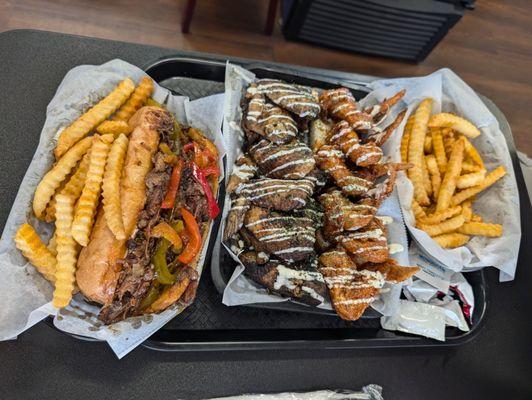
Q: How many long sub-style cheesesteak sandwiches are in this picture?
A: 1